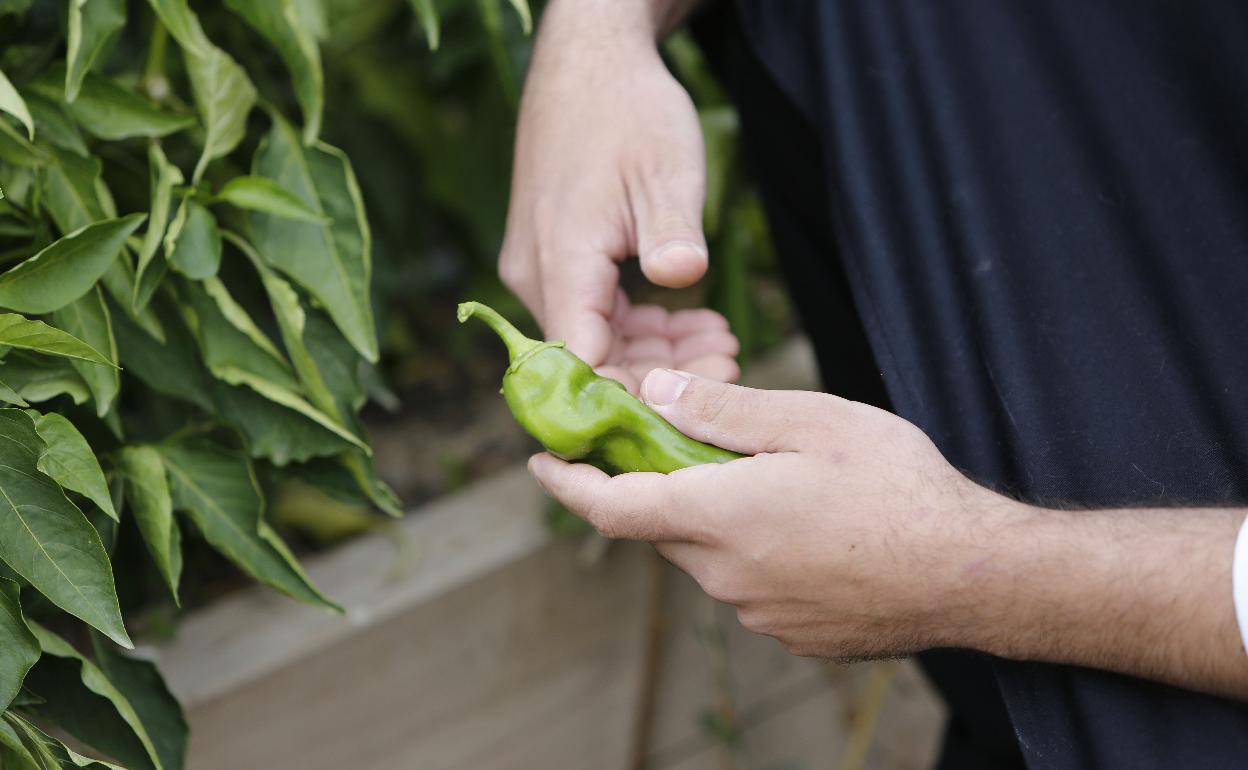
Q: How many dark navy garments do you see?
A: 1